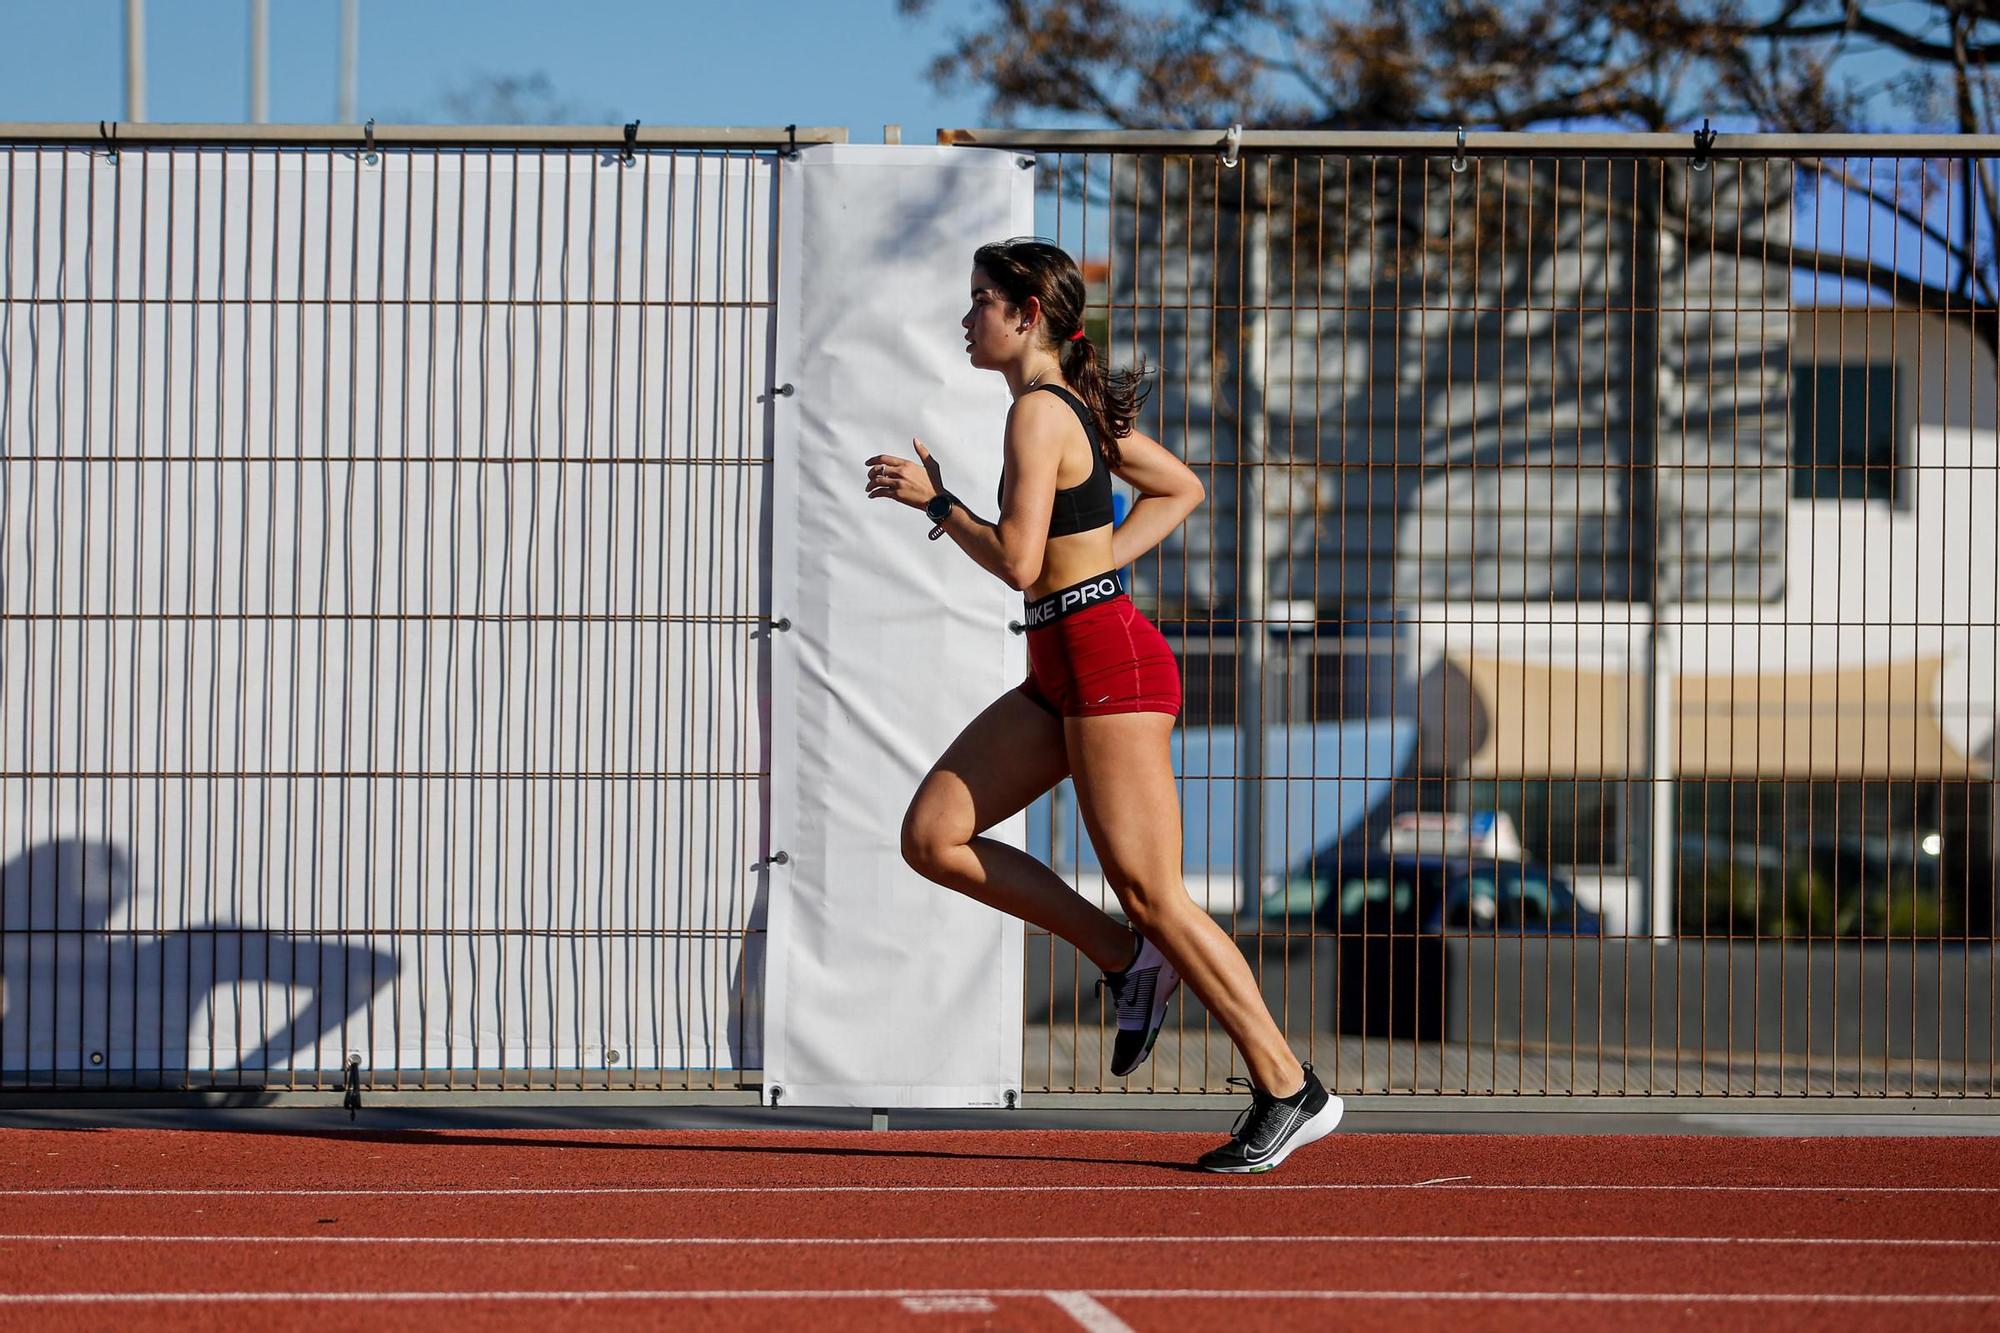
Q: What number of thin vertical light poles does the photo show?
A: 3